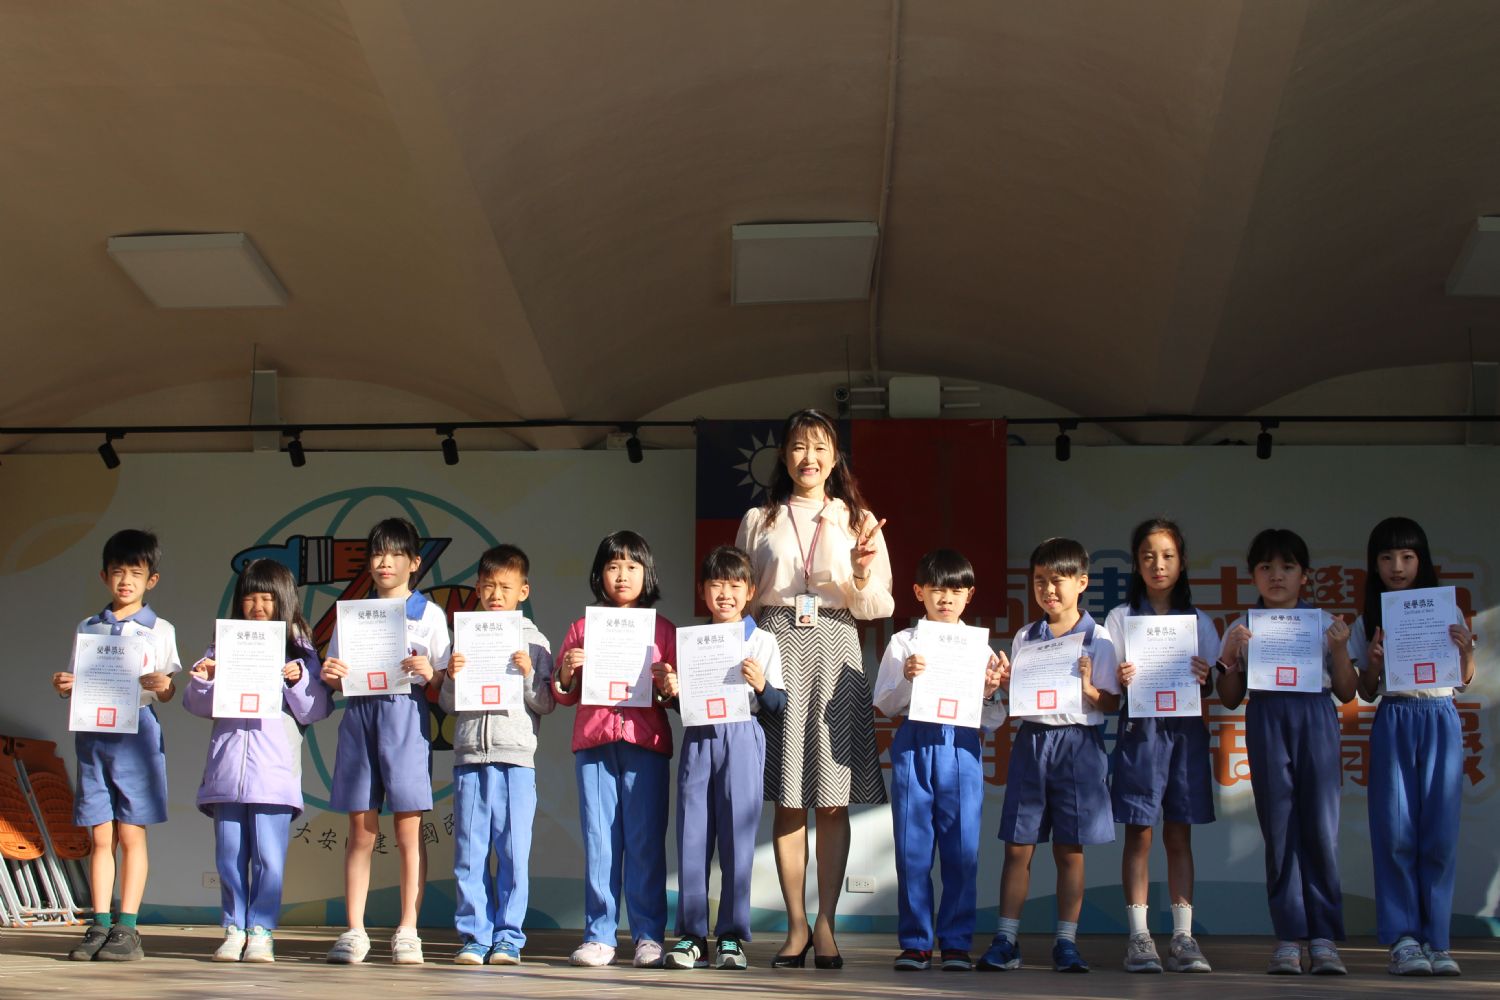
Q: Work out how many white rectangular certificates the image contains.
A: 11